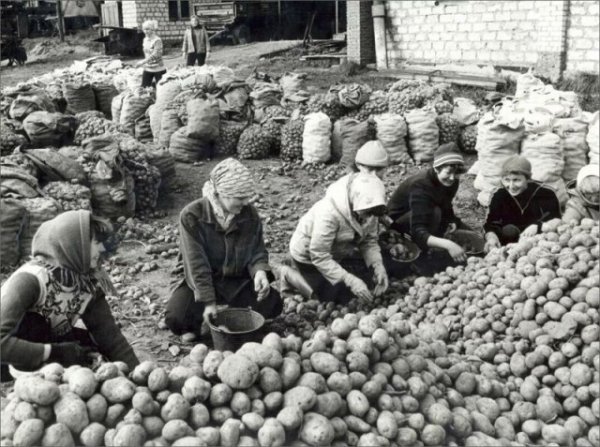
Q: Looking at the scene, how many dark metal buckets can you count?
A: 3